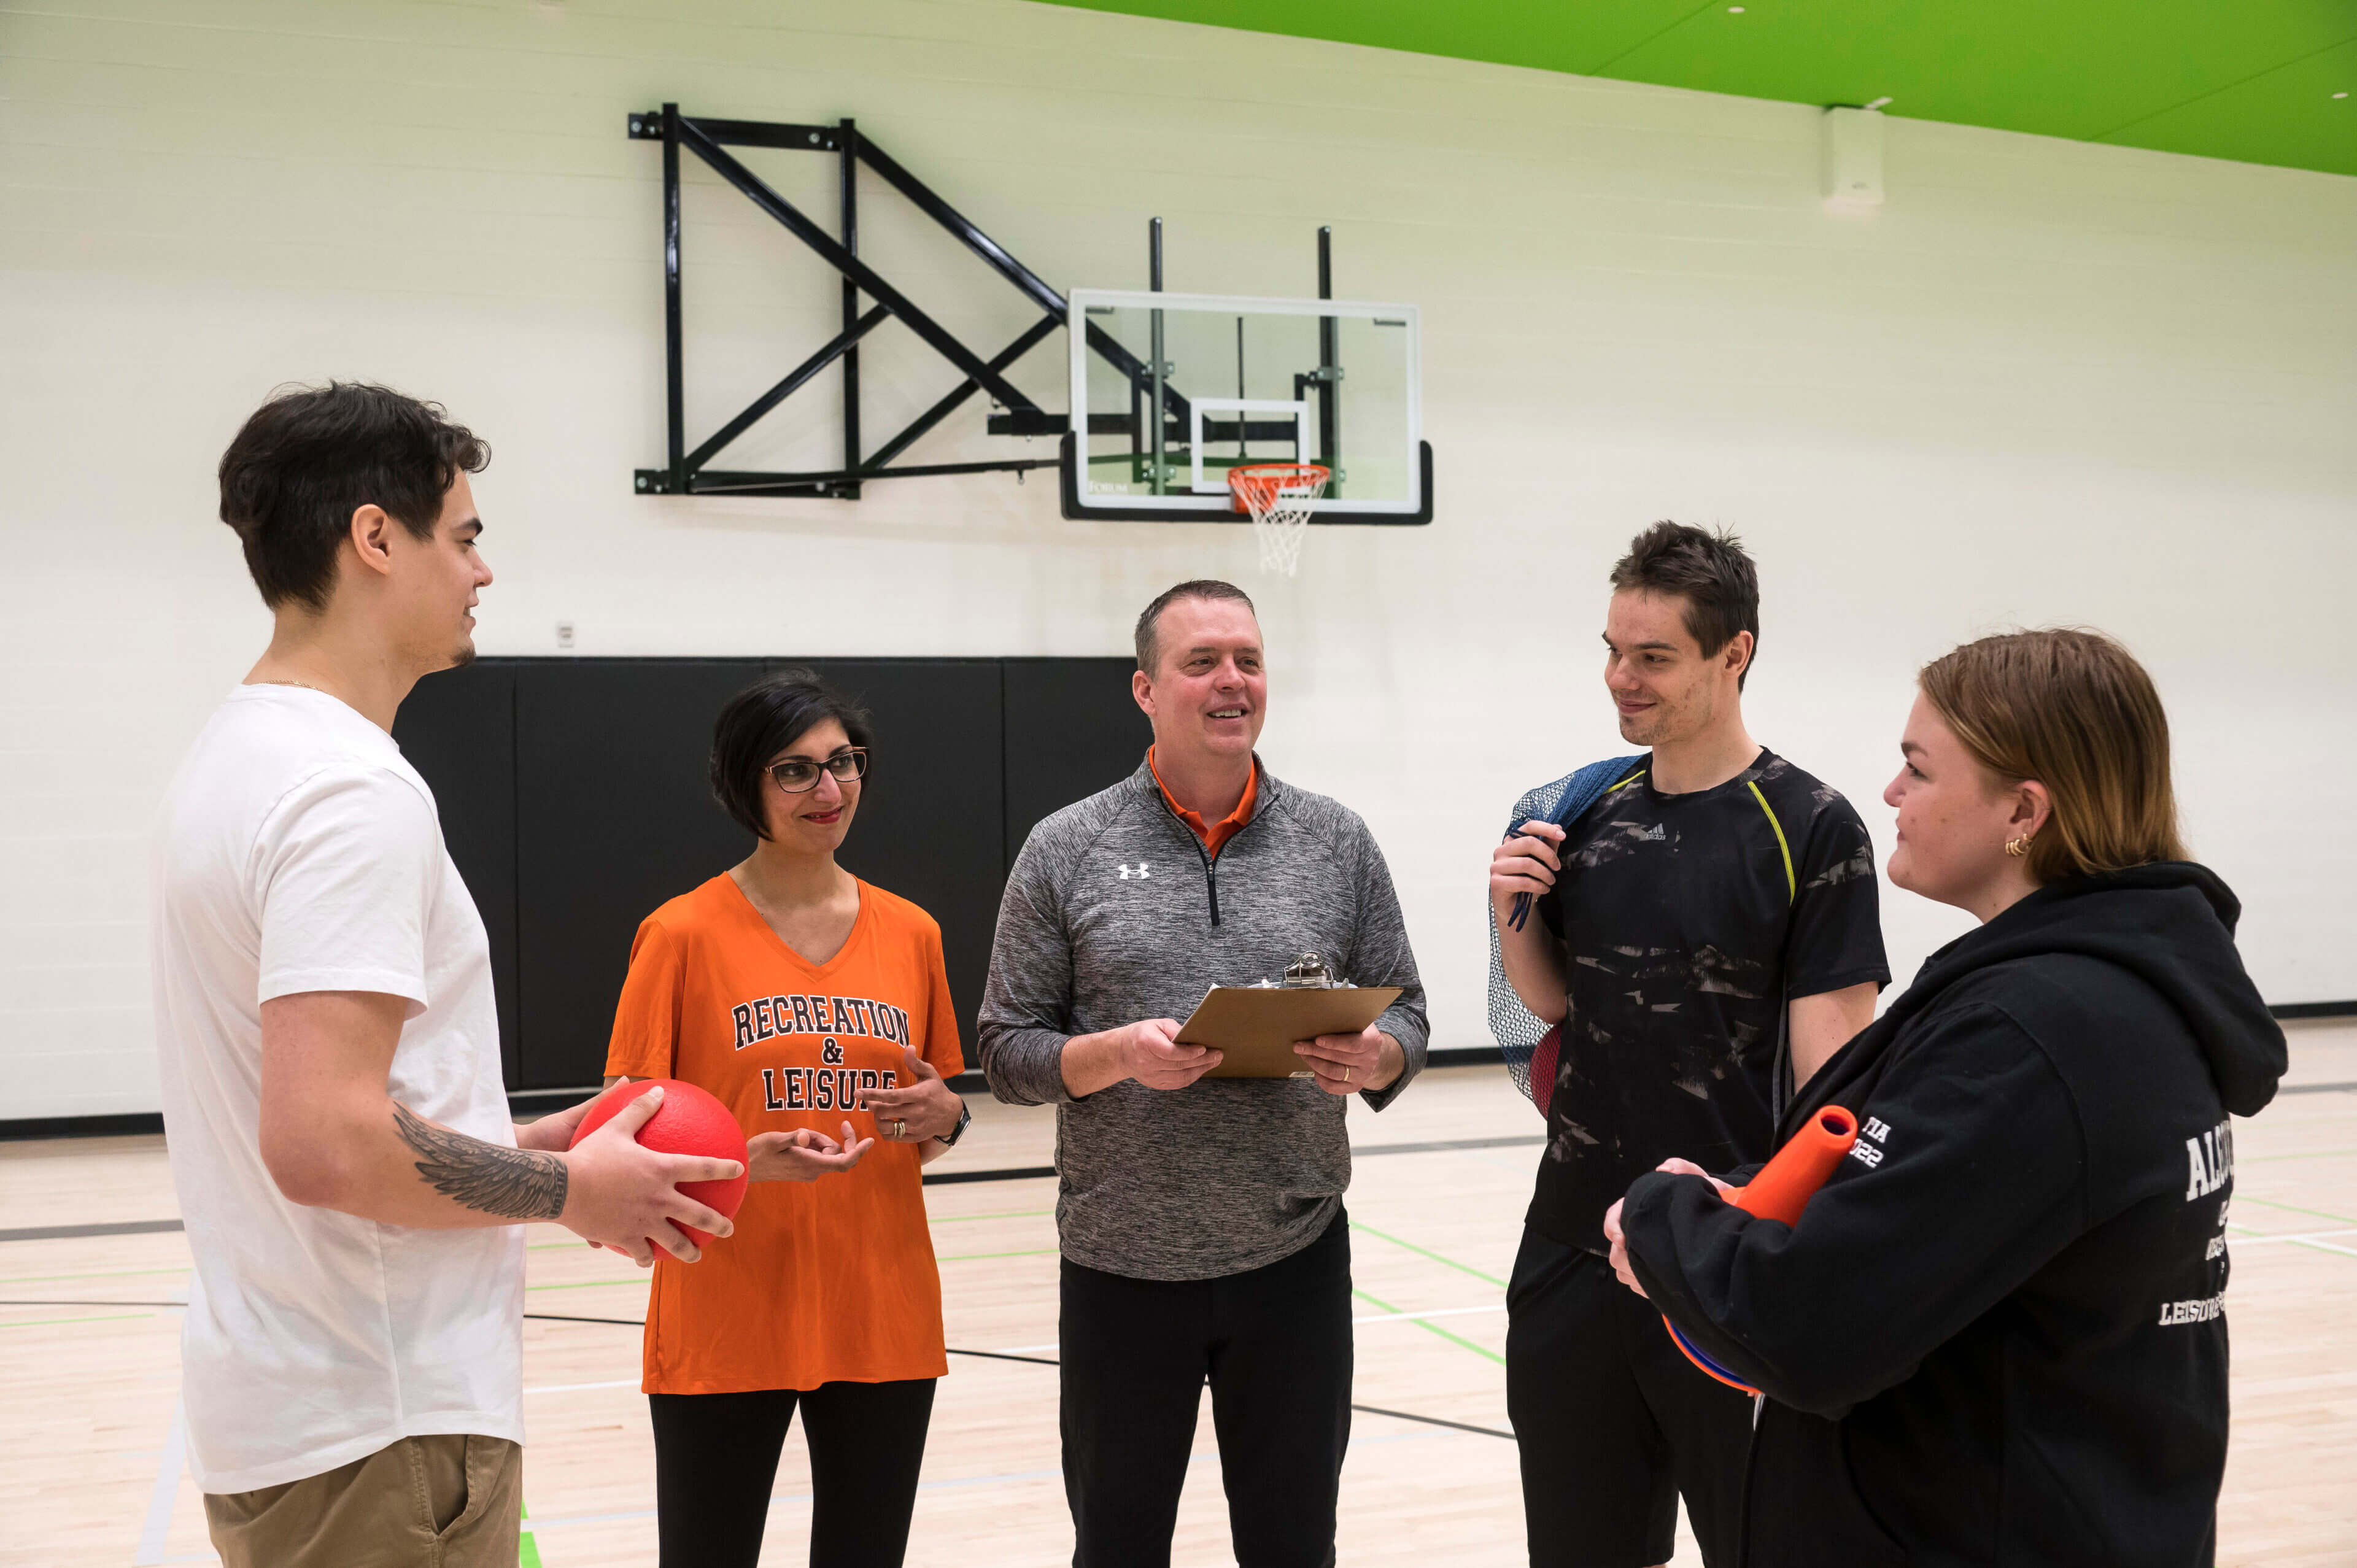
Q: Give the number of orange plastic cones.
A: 1